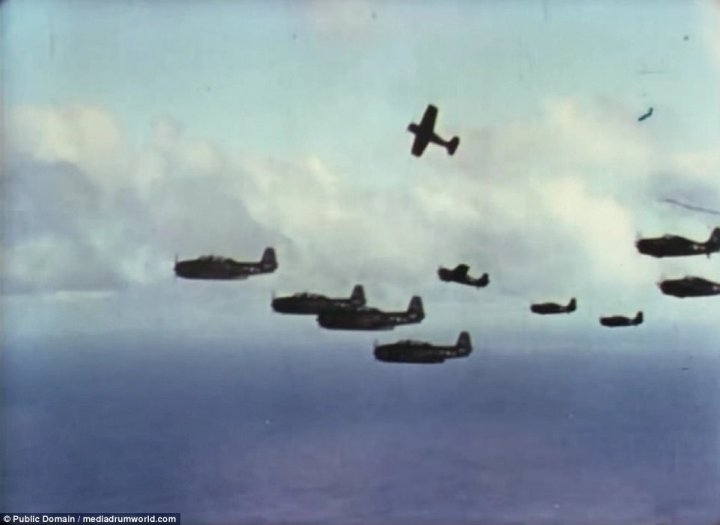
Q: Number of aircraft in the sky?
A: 10